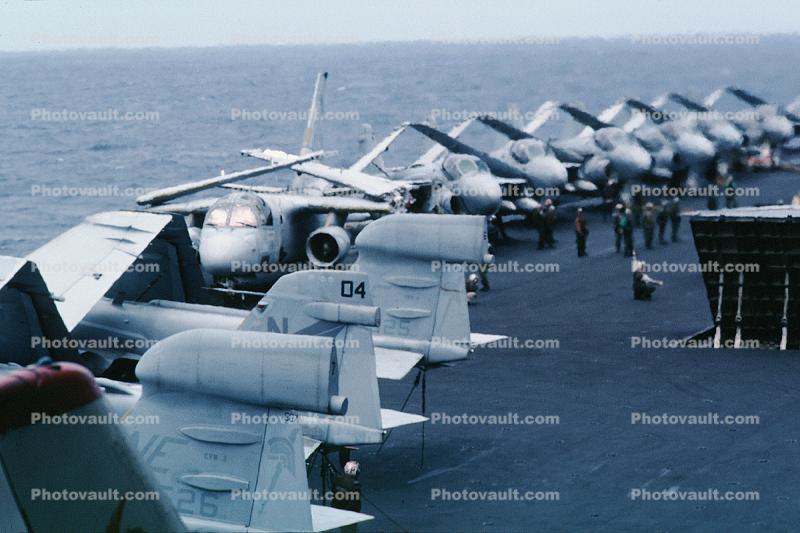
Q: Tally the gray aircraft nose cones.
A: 7